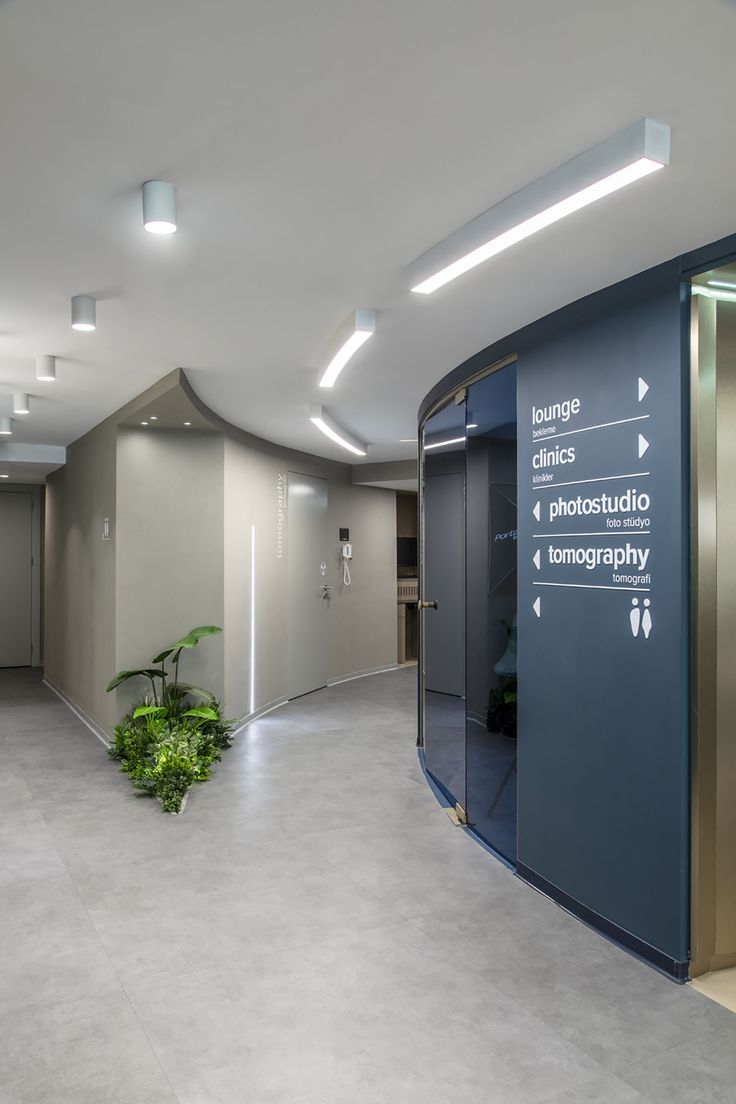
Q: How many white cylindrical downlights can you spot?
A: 5